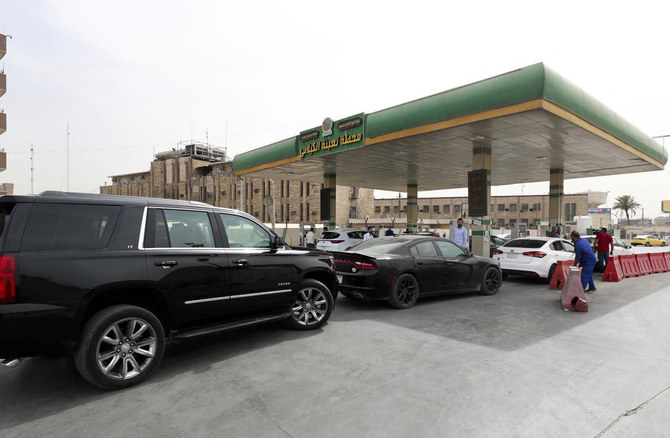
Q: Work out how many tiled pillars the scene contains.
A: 4